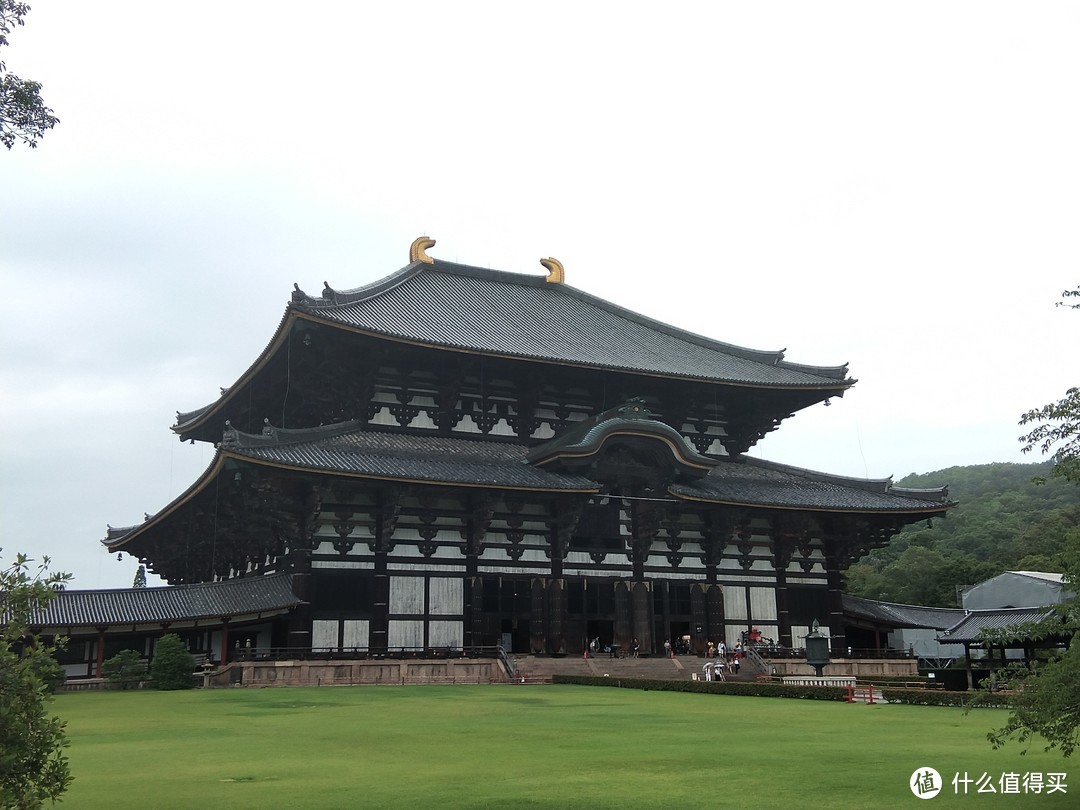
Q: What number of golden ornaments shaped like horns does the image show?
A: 2